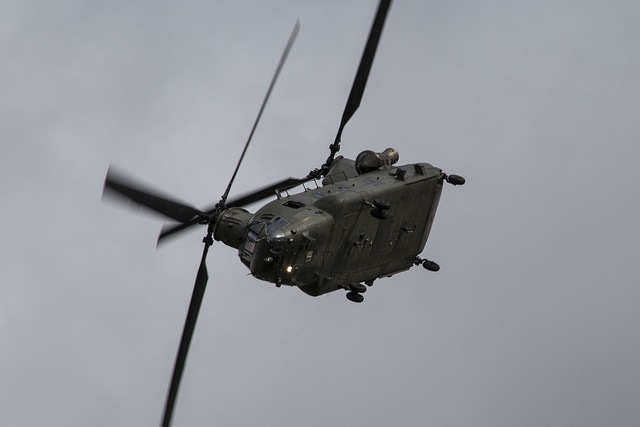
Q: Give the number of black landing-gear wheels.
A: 6